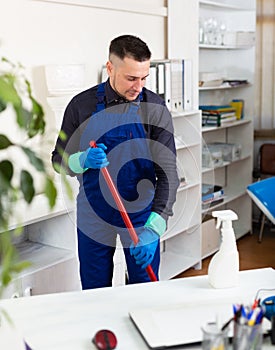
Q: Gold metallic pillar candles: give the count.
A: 0